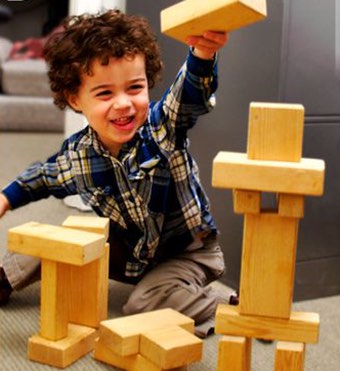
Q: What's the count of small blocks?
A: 2